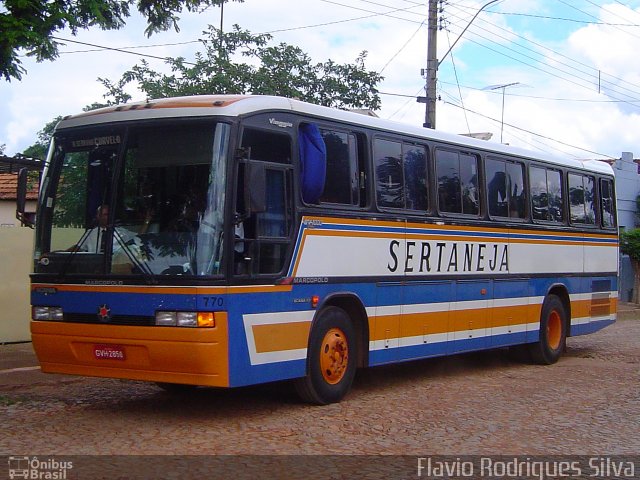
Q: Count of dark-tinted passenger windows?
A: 7